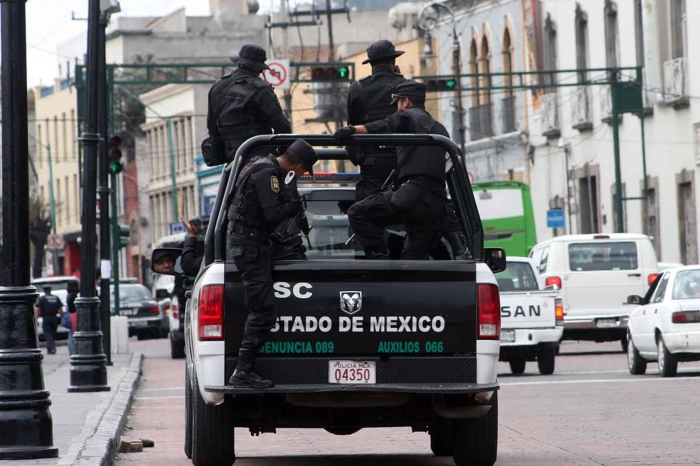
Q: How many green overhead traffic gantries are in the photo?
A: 2